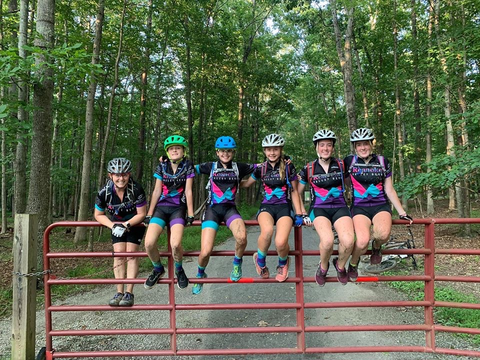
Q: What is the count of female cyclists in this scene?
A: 6